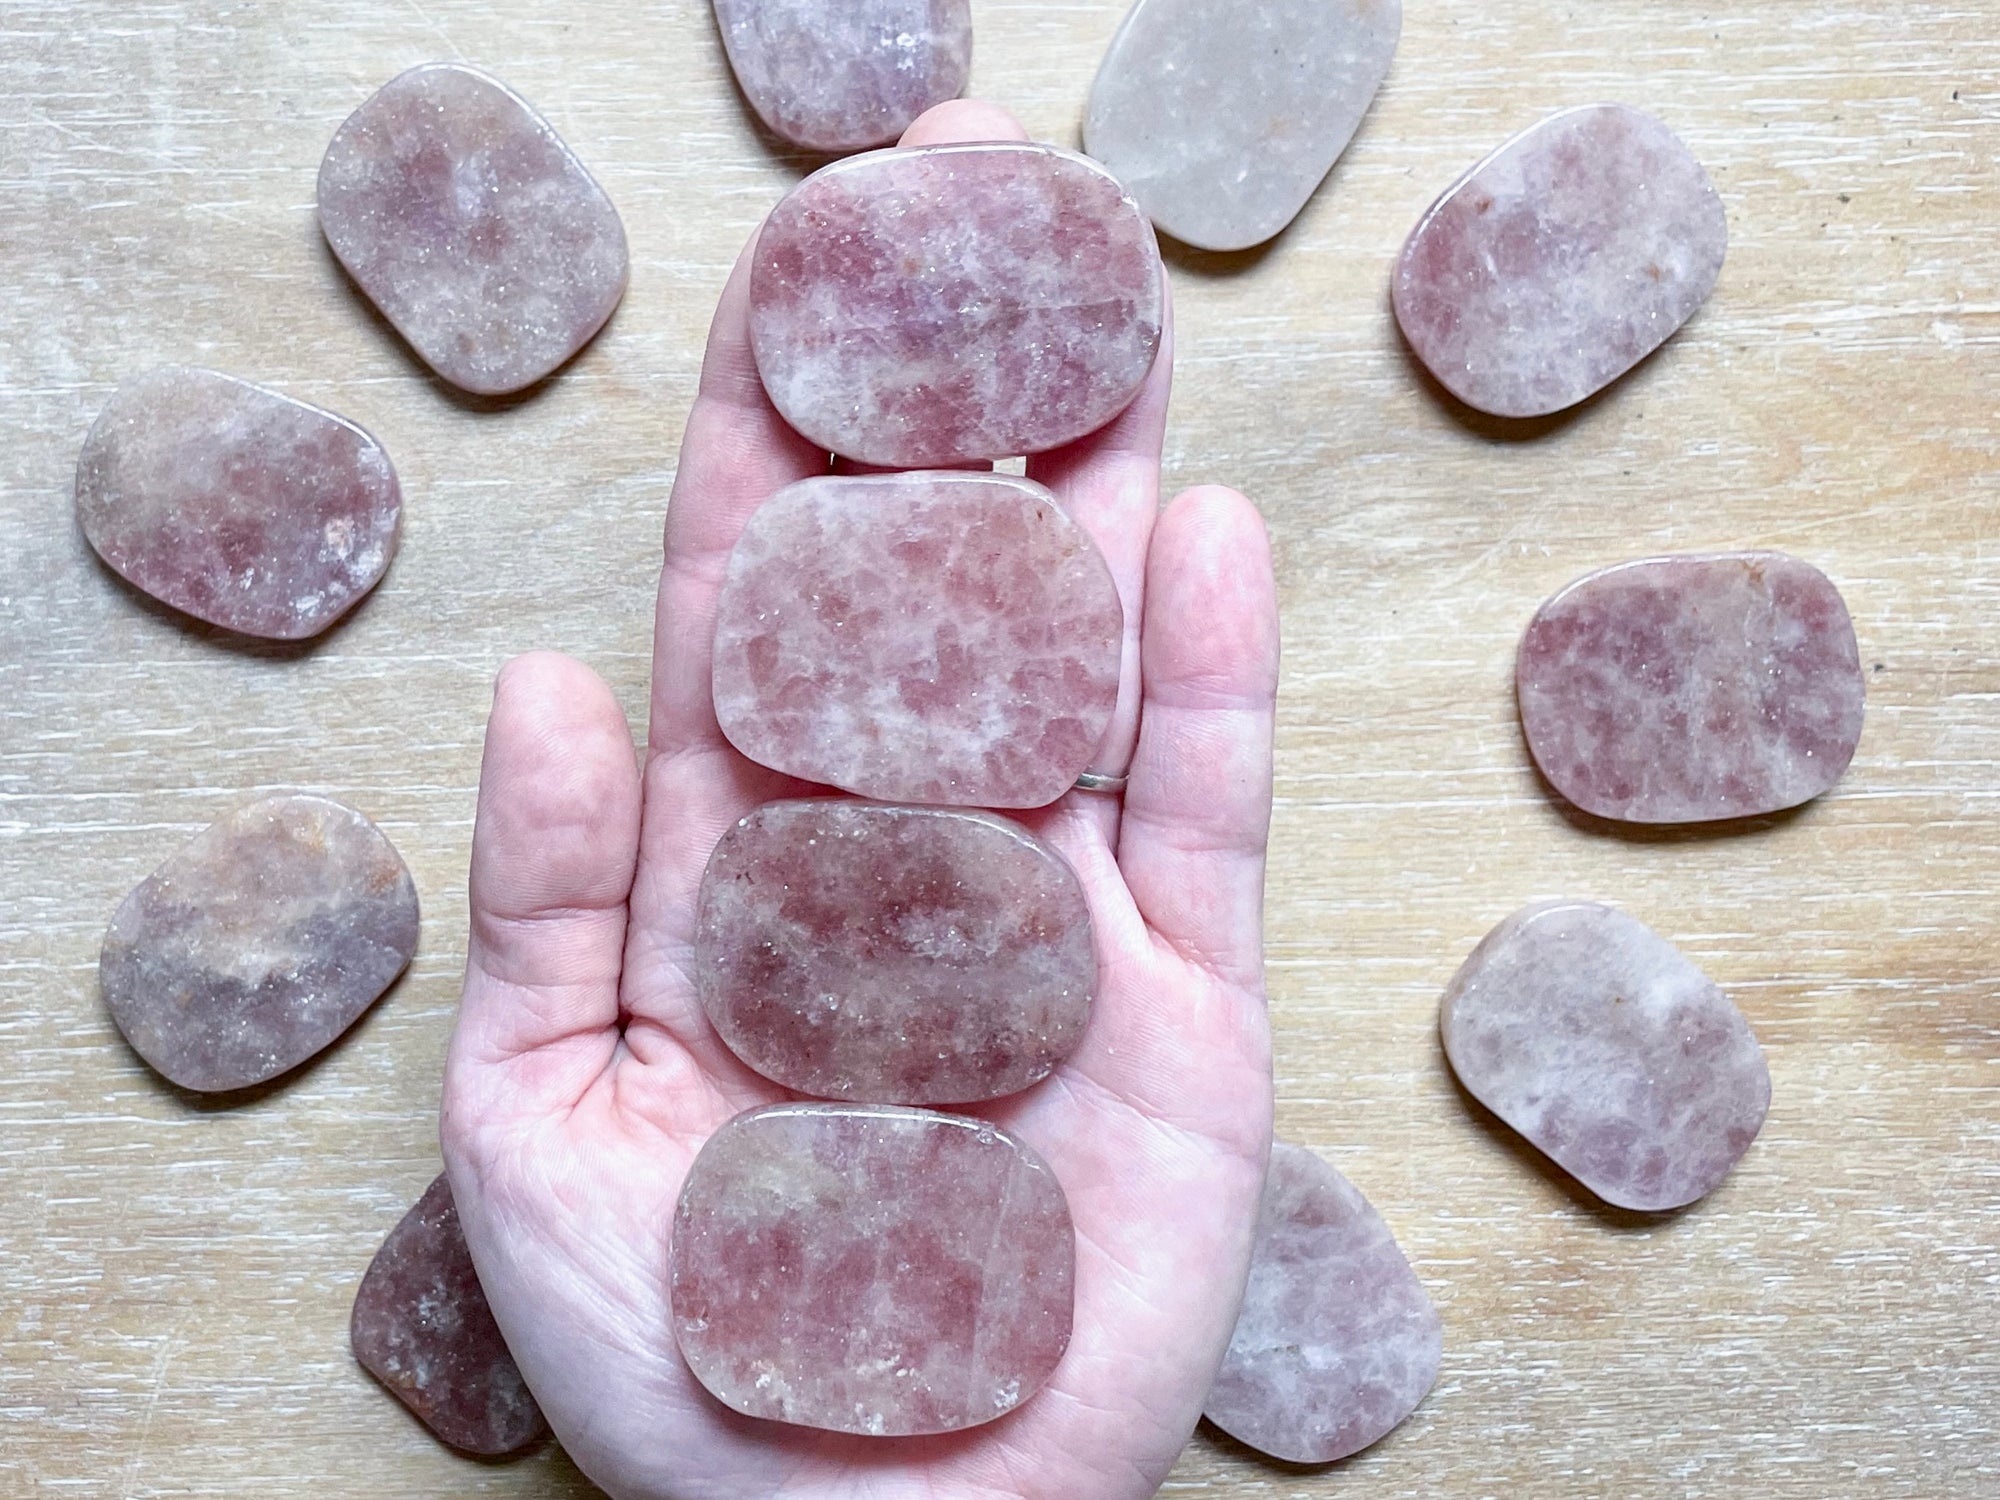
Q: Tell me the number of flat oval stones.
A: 14